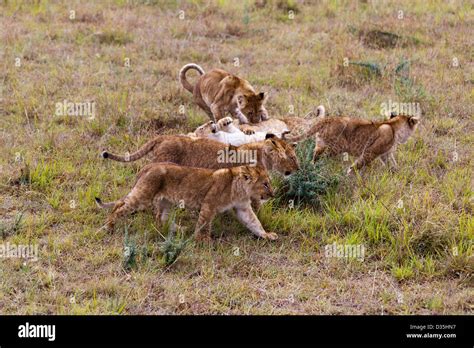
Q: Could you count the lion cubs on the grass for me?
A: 5